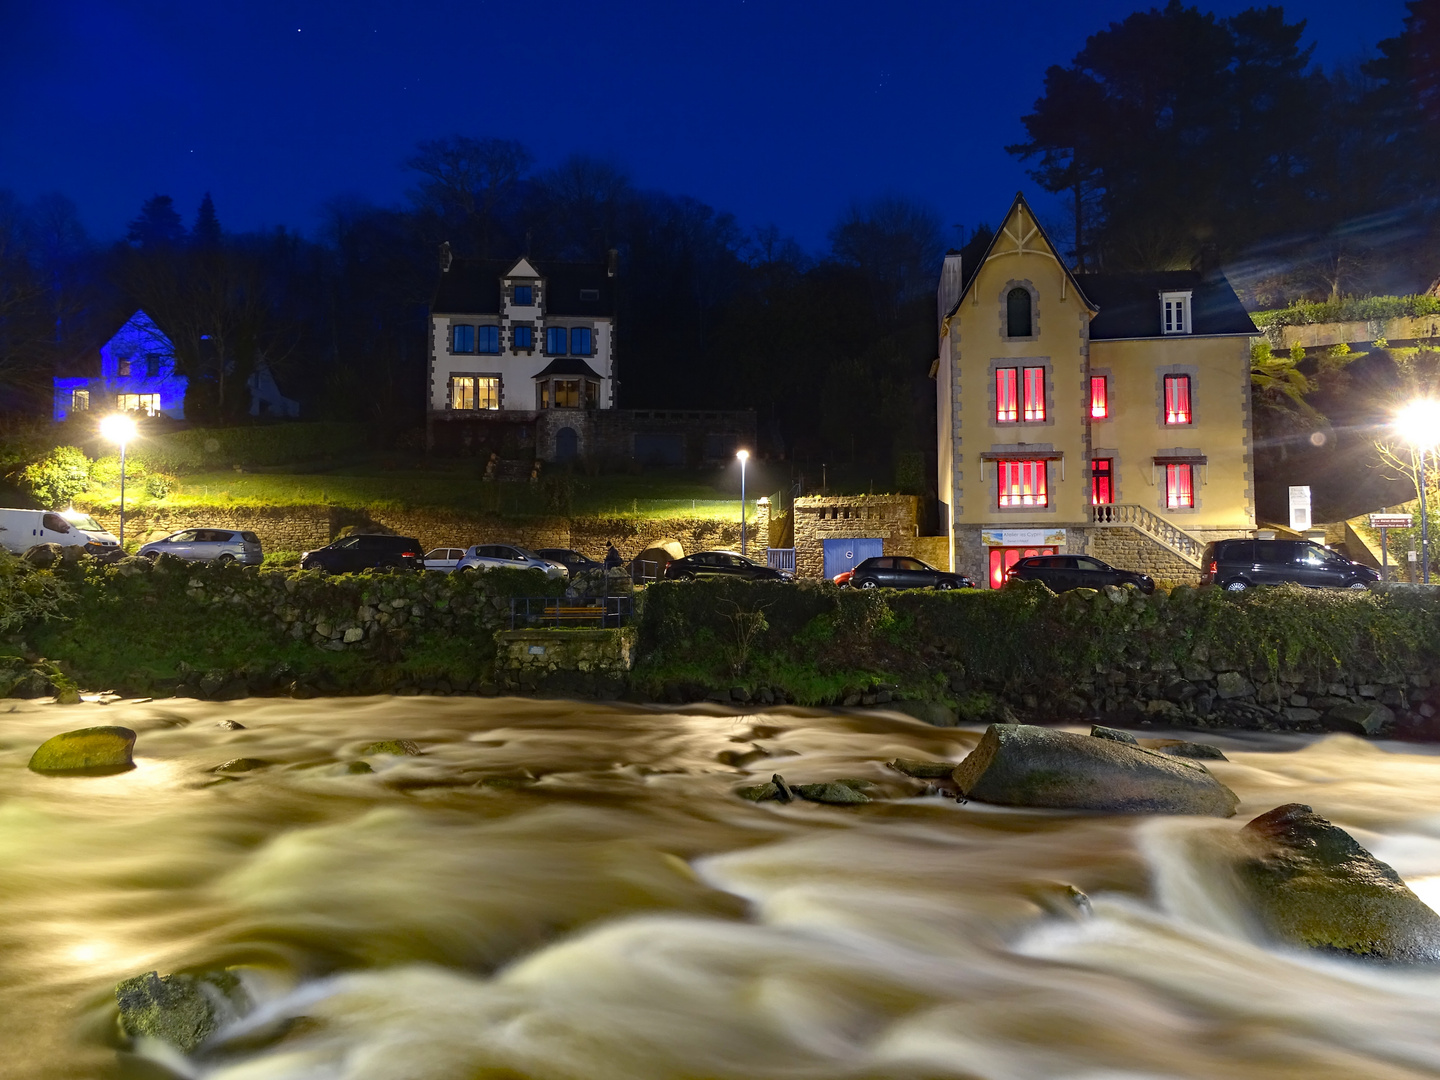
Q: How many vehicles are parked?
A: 11